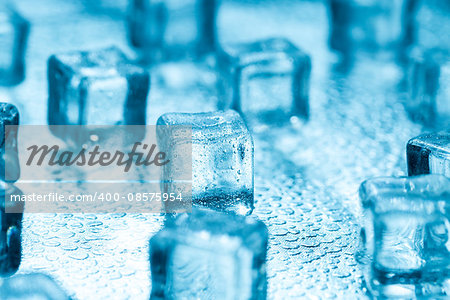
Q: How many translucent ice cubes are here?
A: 13